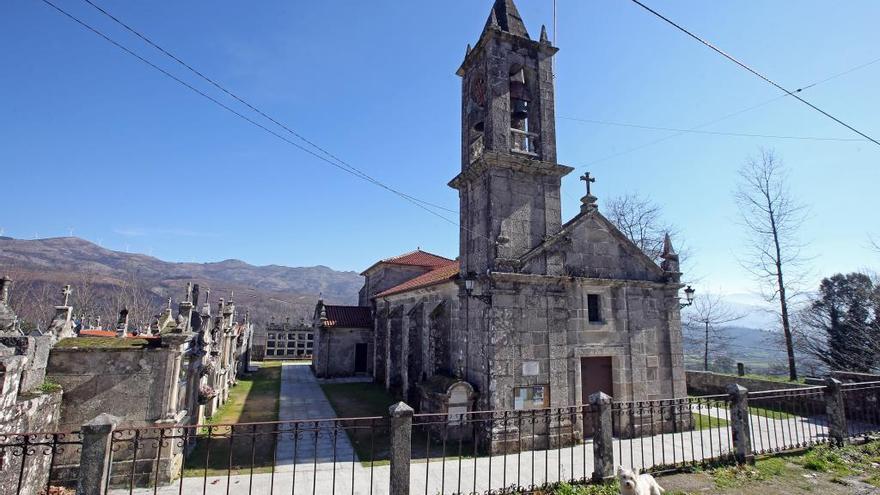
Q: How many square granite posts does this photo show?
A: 5